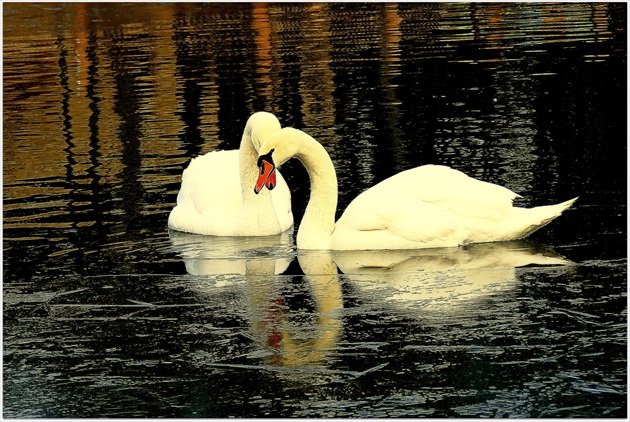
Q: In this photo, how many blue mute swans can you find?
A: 0